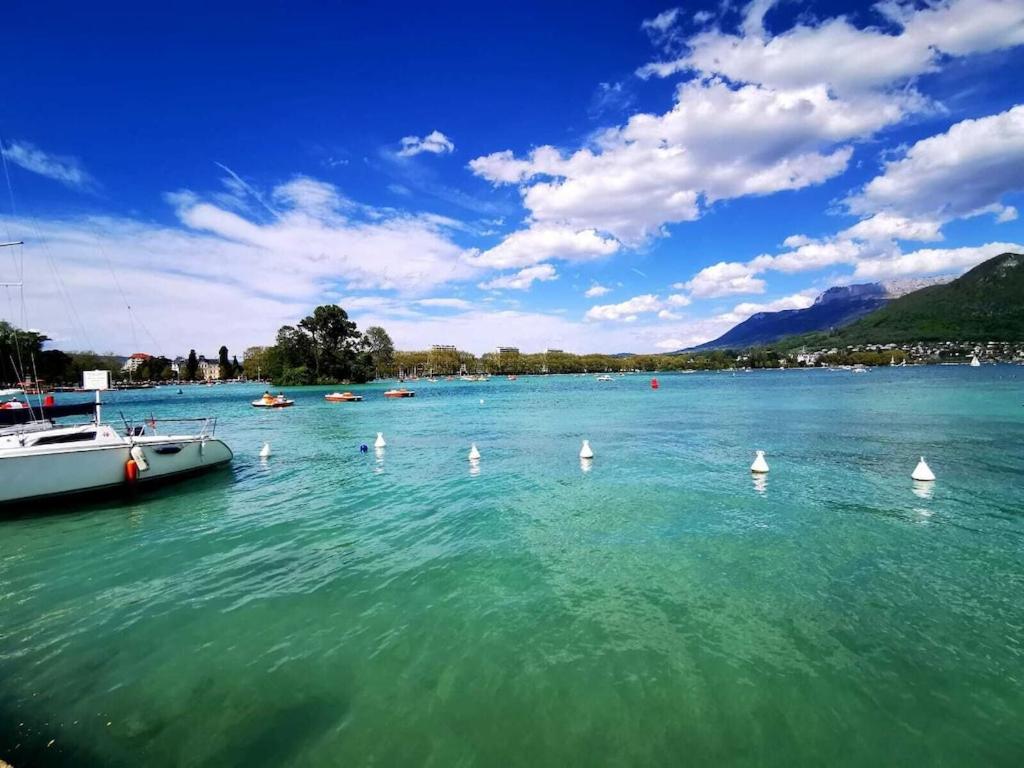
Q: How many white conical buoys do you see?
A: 6